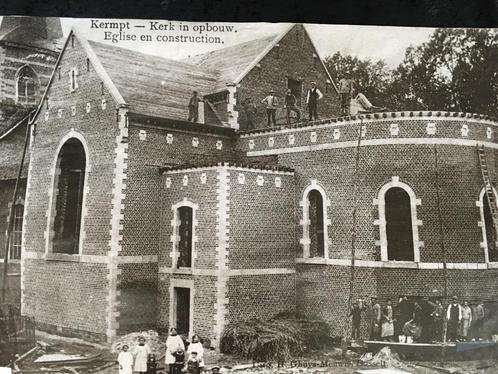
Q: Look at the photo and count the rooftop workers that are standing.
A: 6